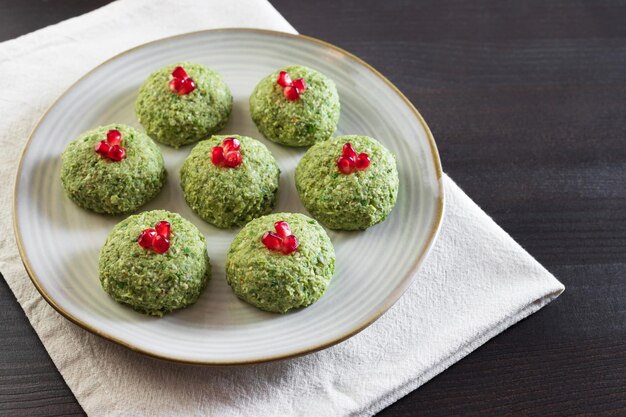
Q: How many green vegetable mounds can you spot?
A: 7